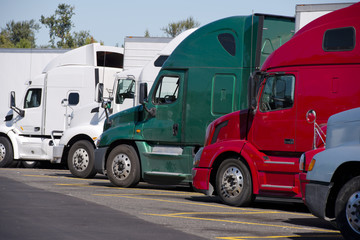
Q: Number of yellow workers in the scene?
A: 0